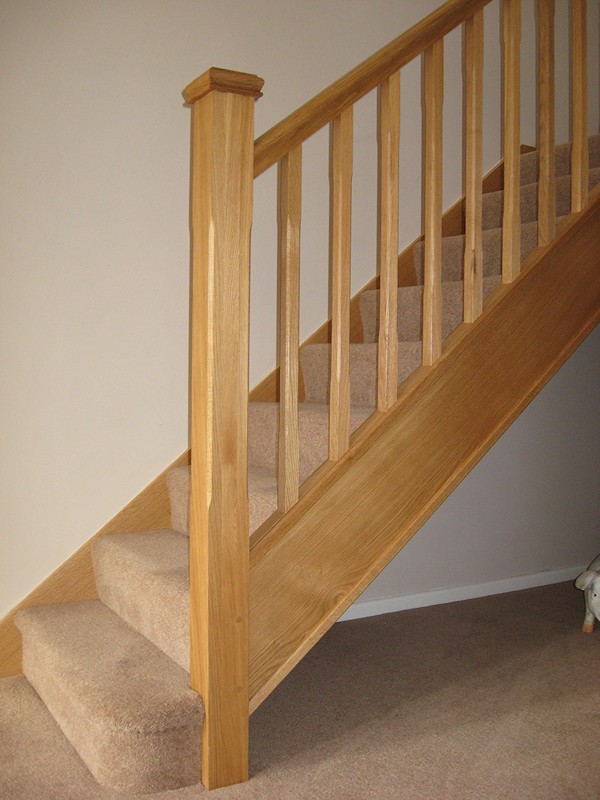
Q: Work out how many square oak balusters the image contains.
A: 8